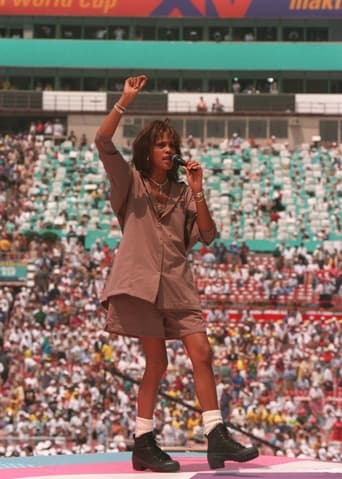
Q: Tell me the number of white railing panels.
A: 3